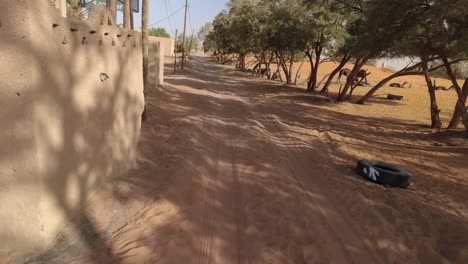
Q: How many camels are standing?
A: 2